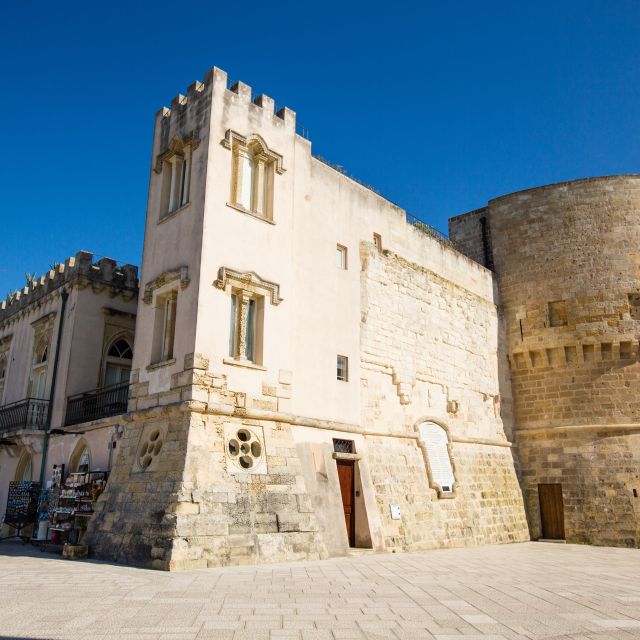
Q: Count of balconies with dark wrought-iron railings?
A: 2